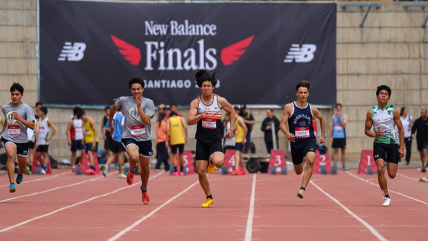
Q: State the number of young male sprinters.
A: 5